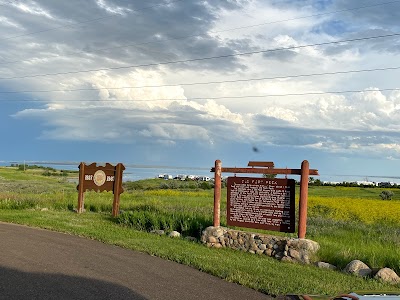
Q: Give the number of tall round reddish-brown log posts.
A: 2